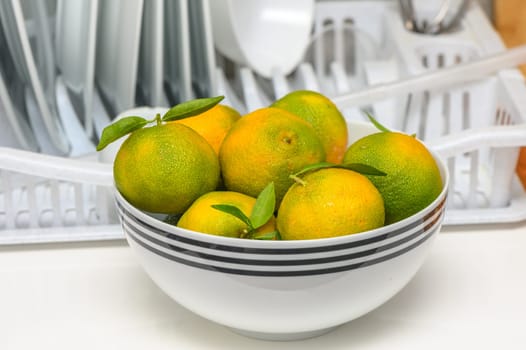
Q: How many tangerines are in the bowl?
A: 7